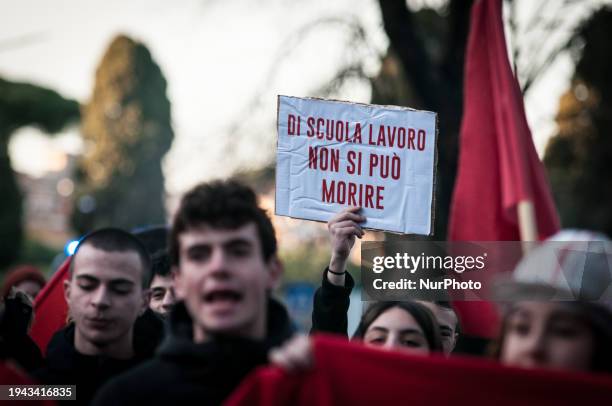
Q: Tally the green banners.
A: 0